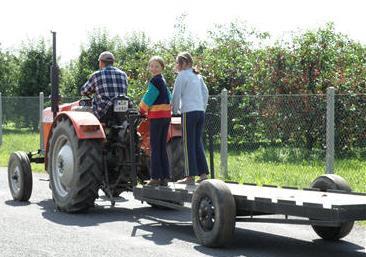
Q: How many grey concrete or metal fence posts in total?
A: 4